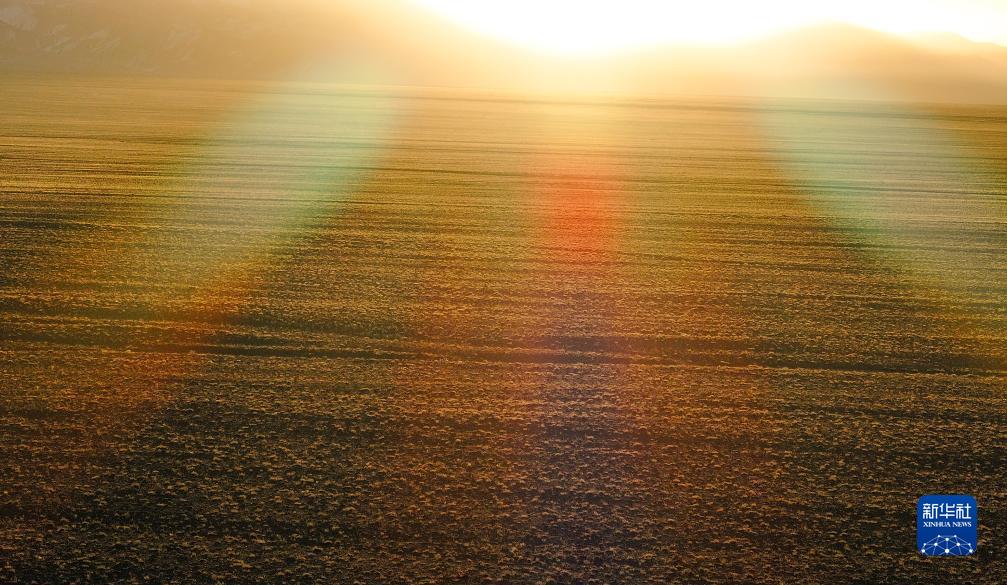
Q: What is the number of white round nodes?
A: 10